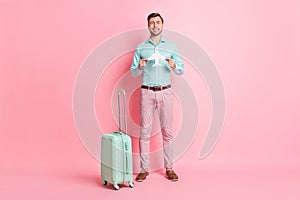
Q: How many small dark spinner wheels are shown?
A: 3